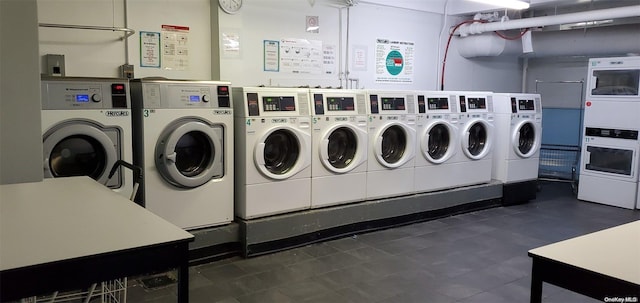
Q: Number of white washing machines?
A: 8